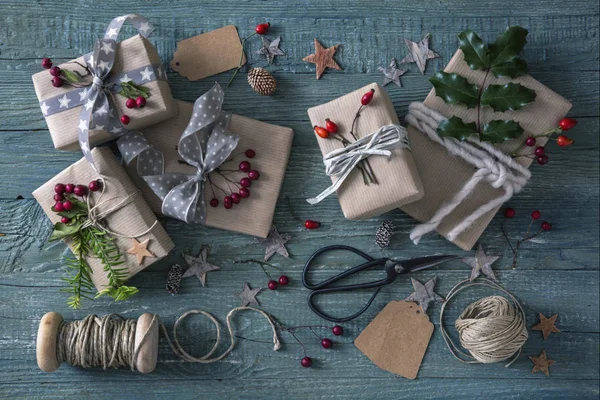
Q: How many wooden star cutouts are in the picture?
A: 12